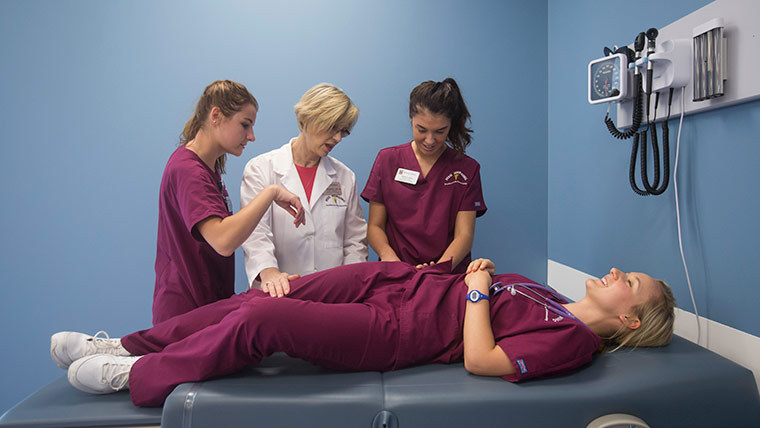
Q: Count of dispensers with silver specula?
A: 1